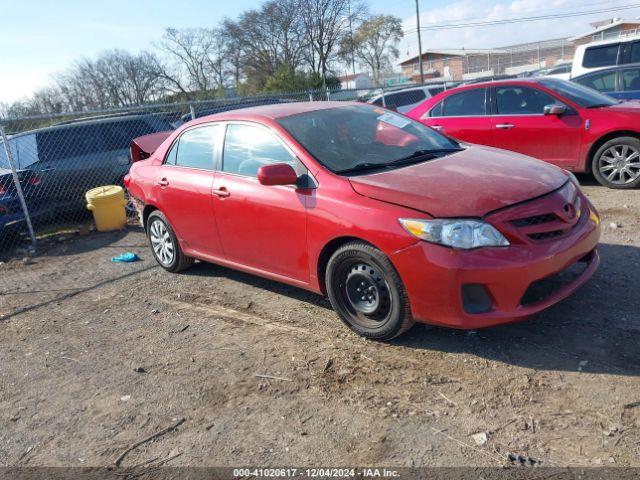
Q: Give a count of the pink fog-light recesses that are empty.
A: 0